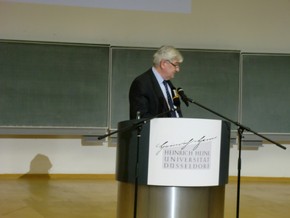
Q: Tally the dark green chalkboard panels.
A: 3